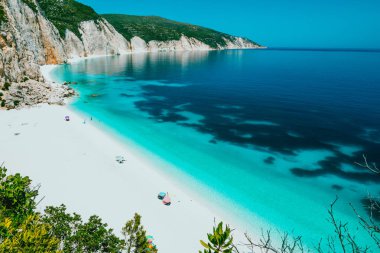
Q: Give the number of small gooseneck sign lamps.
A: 0